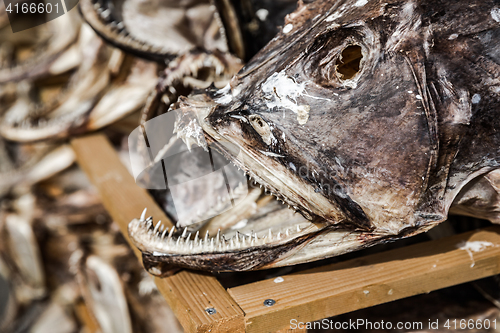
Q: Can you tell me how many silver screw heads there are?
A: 2